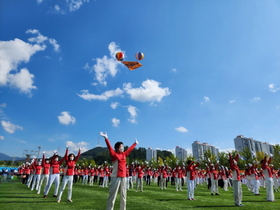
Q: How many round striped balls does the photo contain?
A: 2